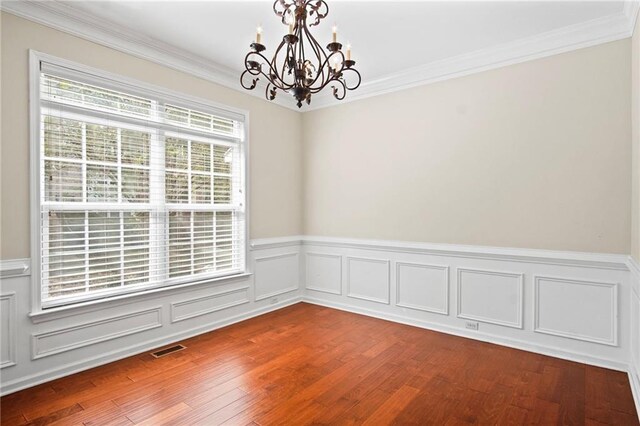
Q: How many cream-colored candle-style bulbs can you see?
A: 5